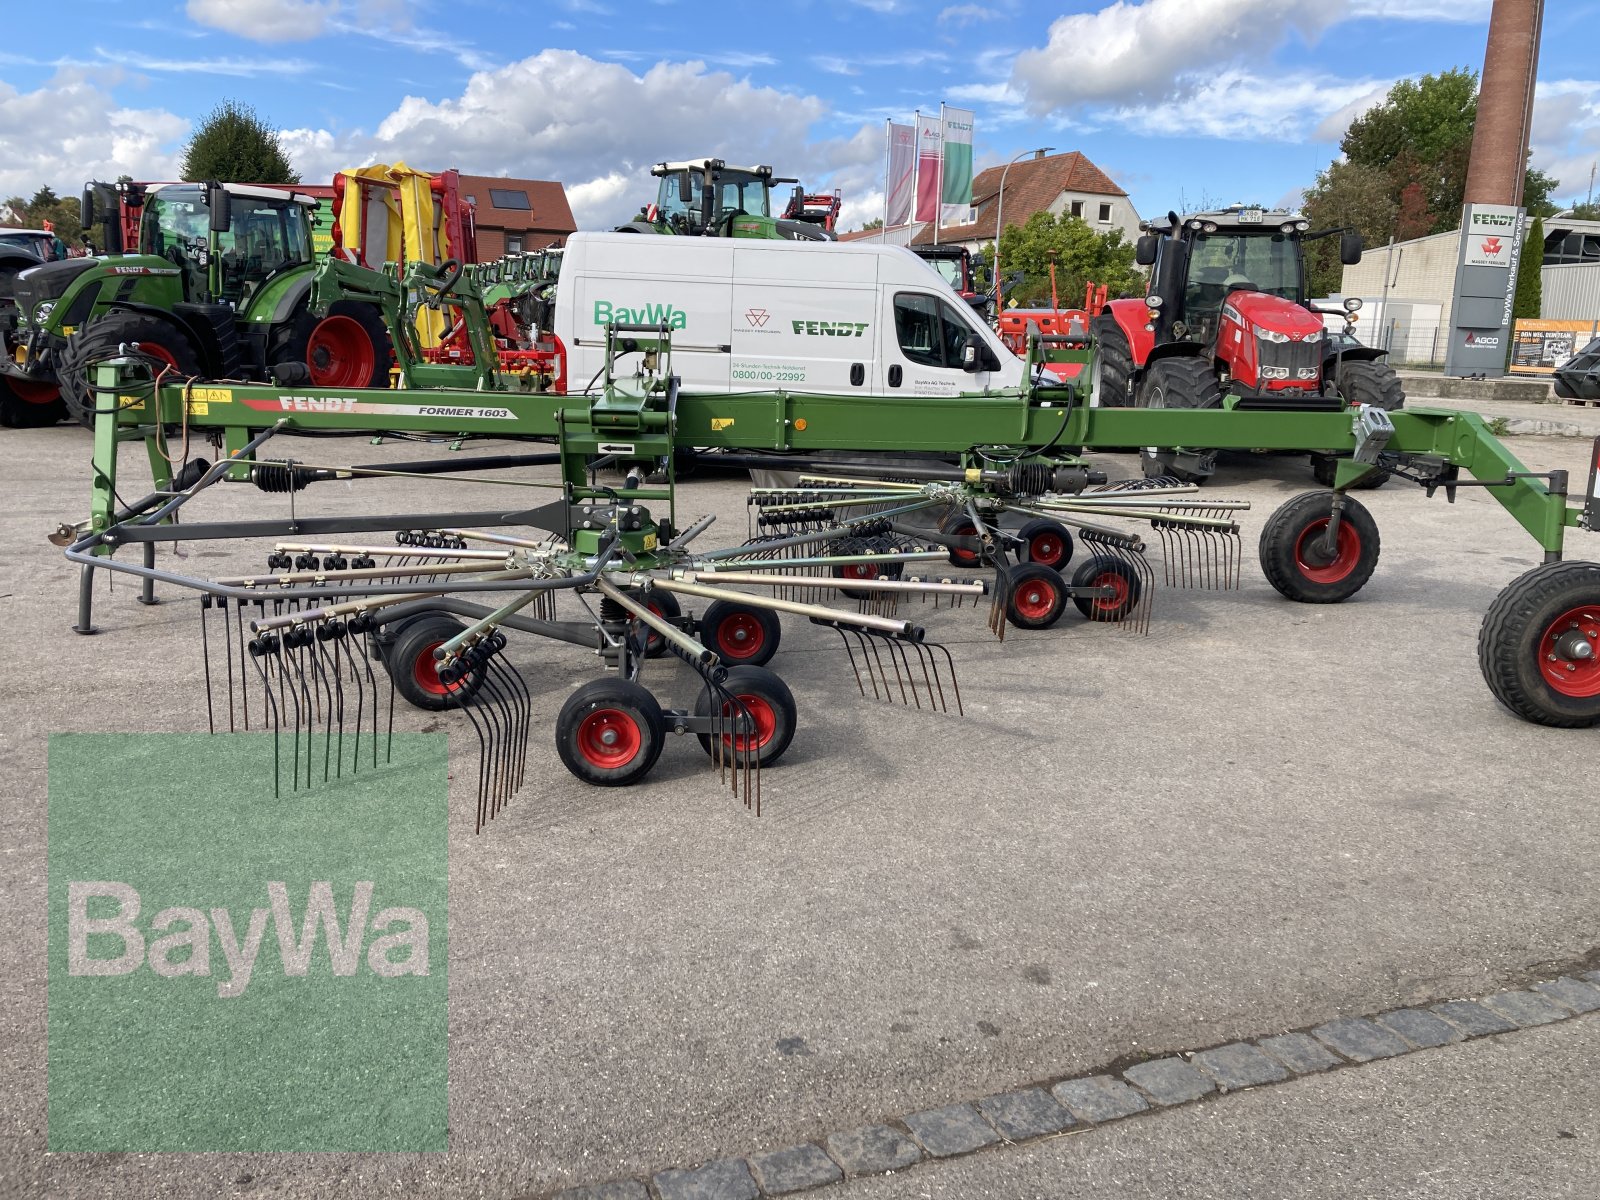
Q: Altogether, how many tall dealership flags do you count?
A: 3